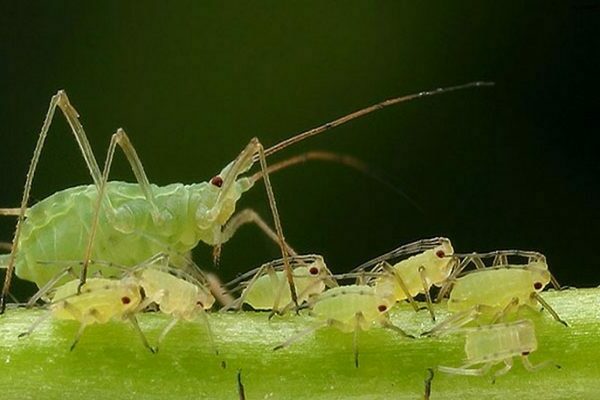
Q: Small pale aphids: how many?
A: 7